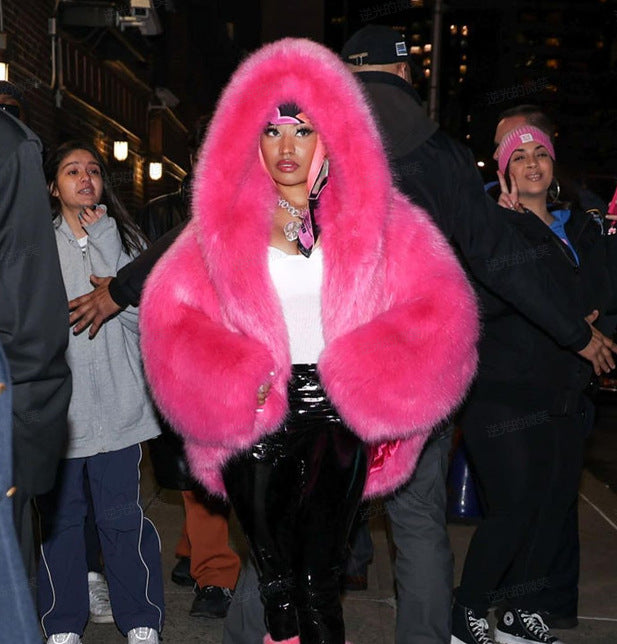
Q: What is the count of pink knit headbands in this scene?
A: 1